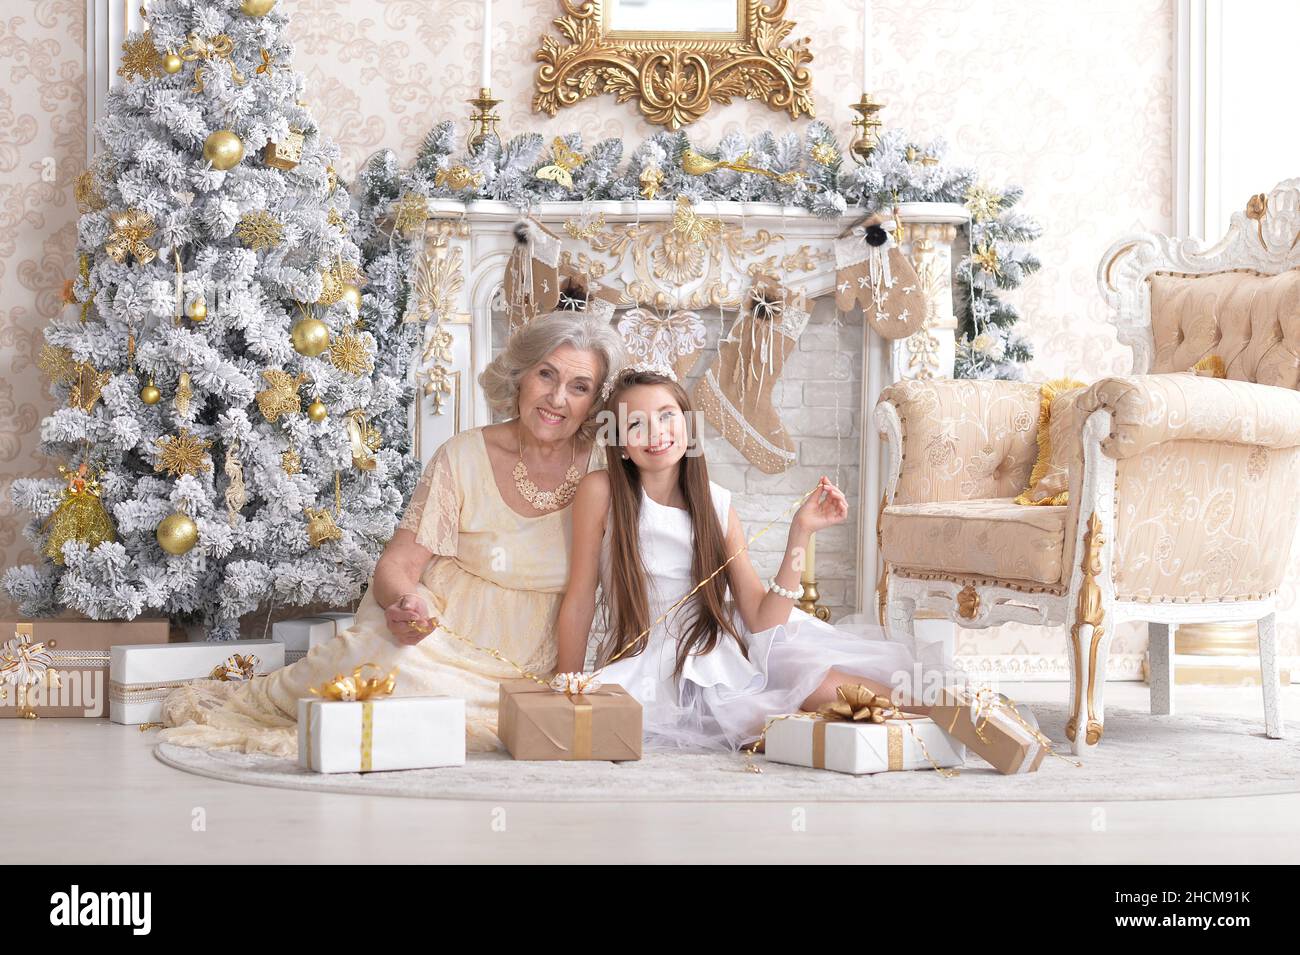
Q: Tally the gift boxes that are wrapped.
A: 7